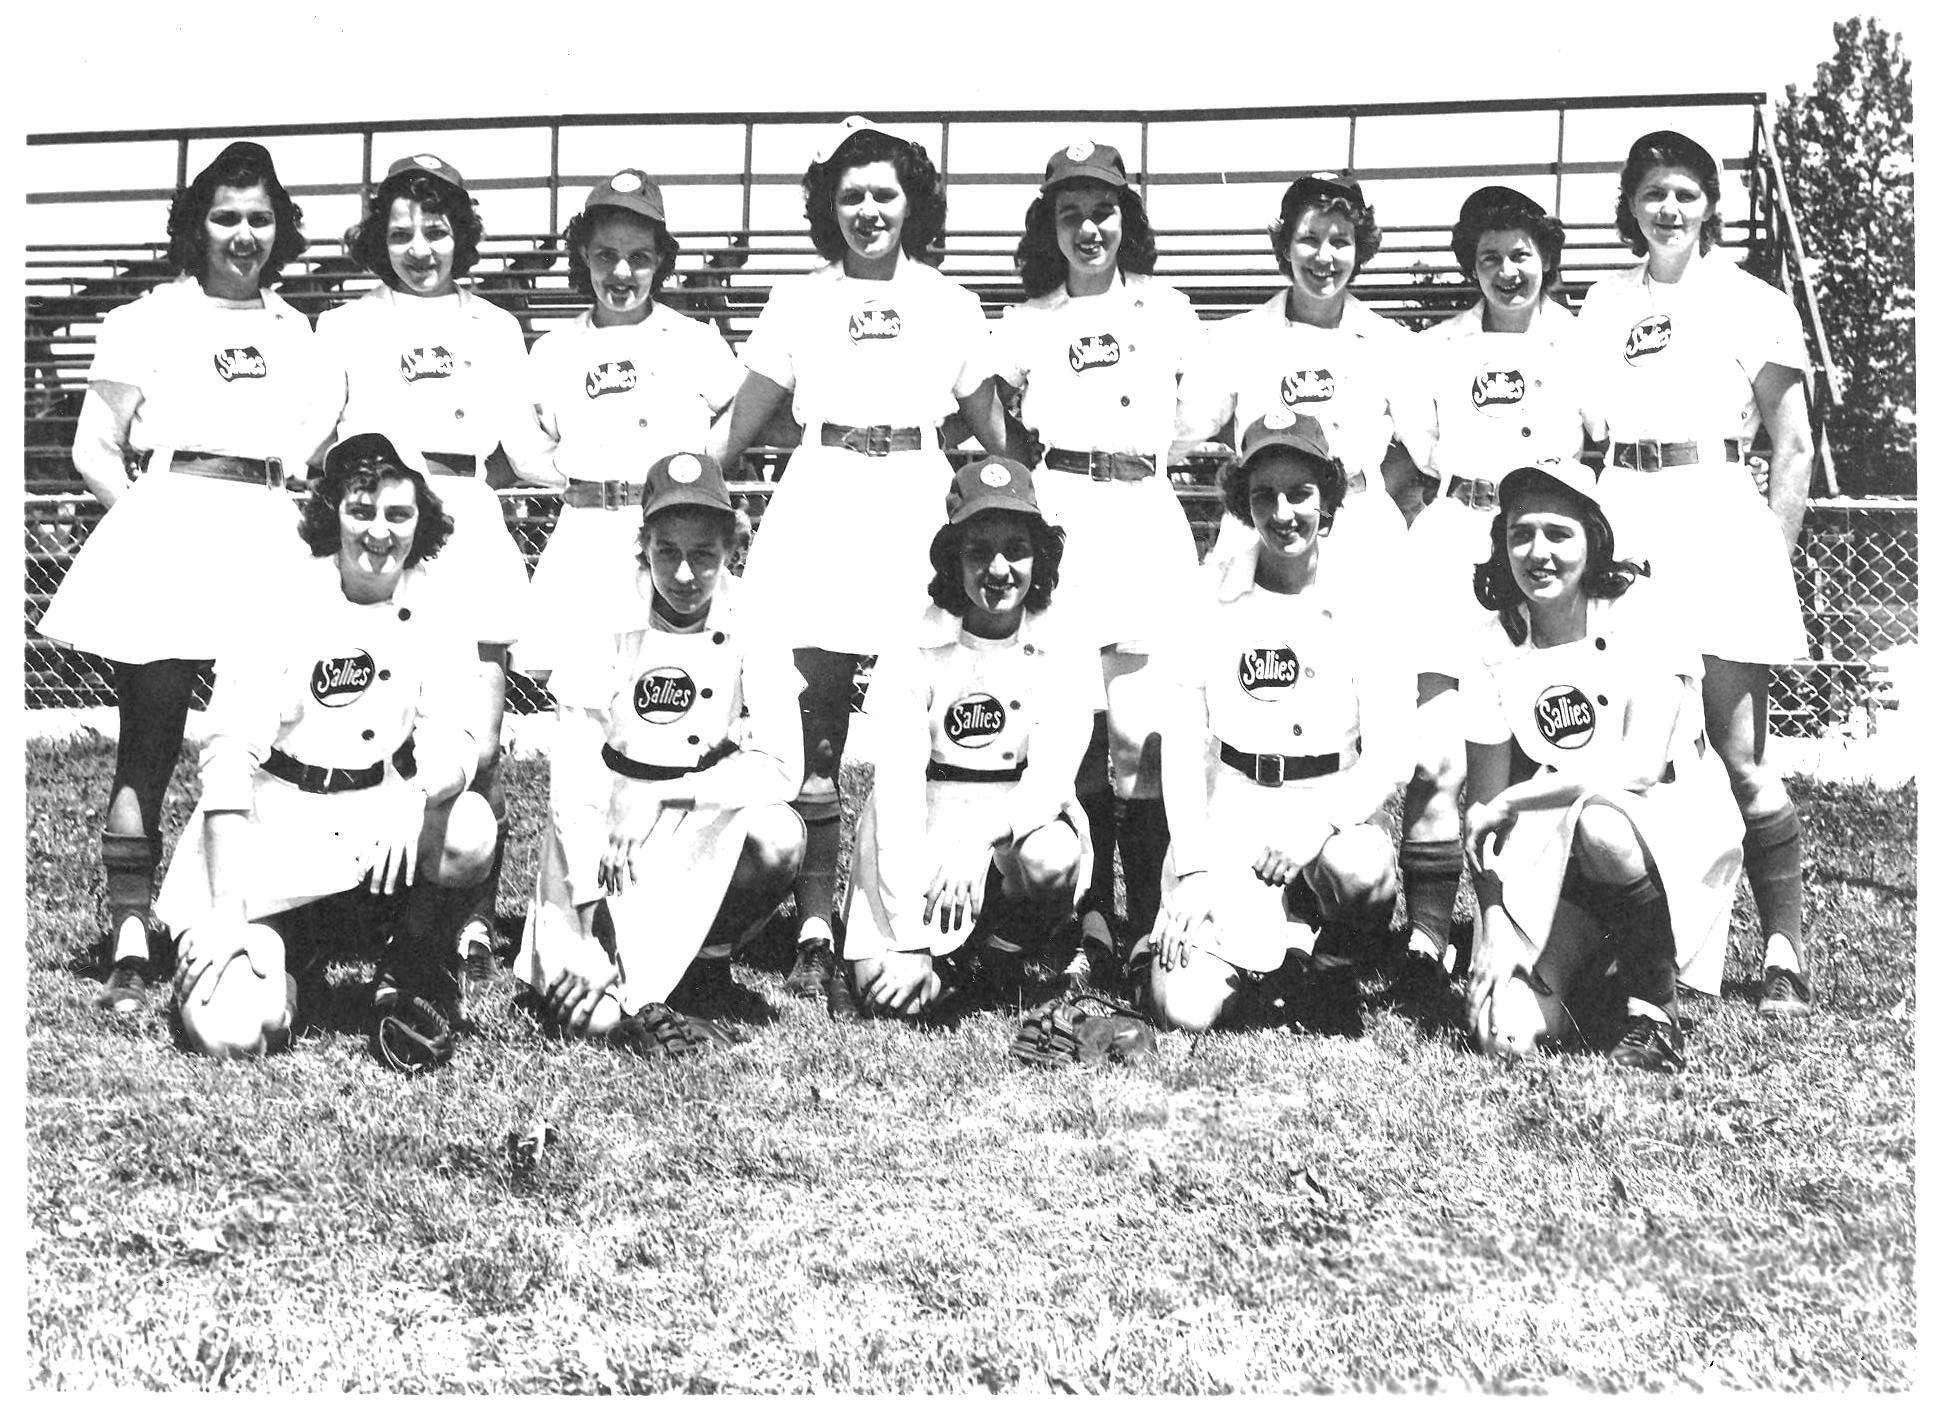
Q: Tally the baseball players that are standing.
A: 8